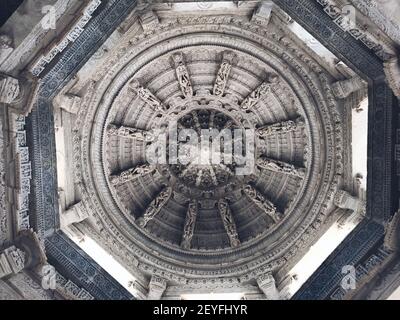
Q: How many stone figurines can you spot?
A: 12